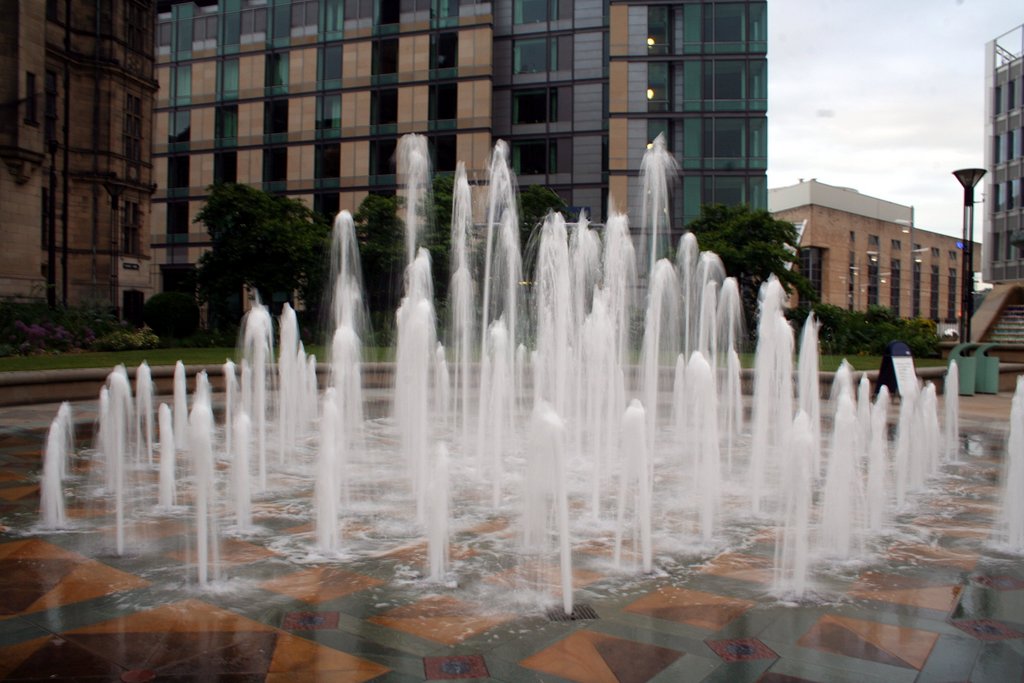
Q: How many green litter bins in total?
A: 2